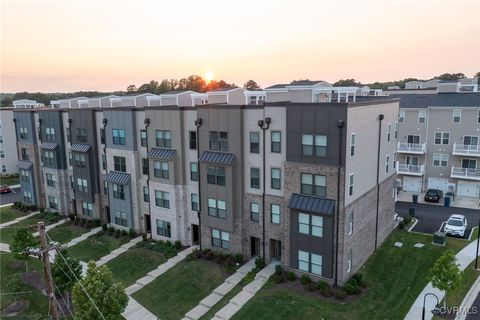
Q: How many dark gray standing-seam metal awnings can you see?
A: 7